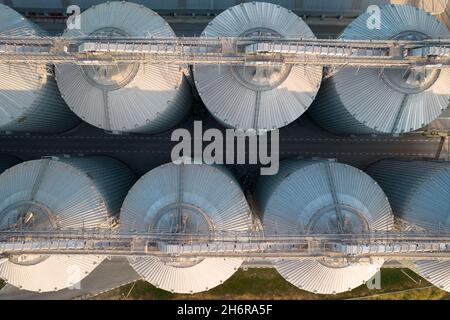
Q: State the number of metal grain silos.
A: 8